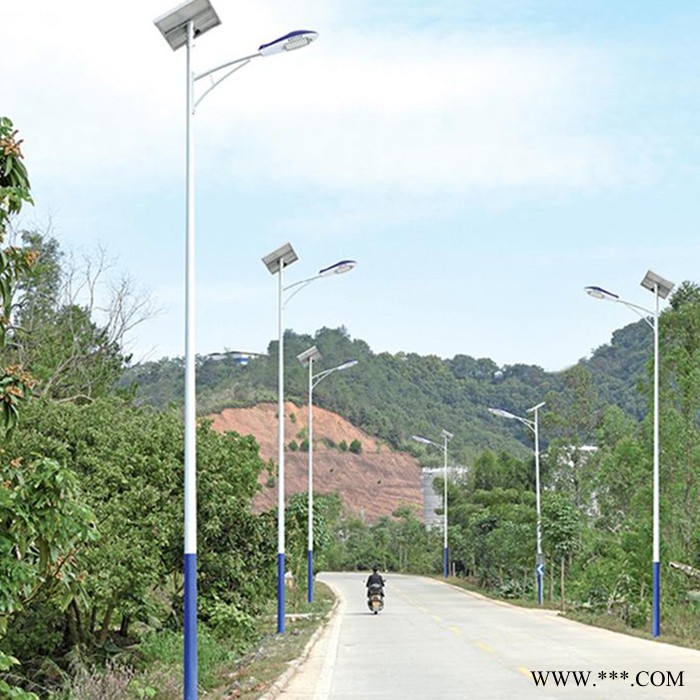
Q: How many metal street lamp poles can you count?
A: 6